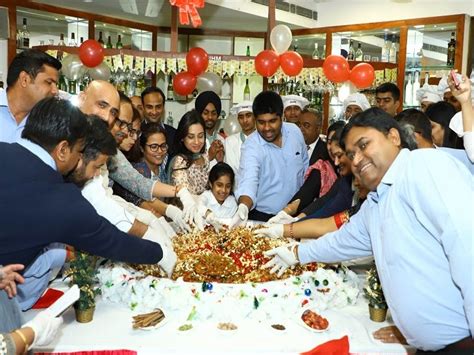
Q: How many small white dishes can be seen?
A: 5